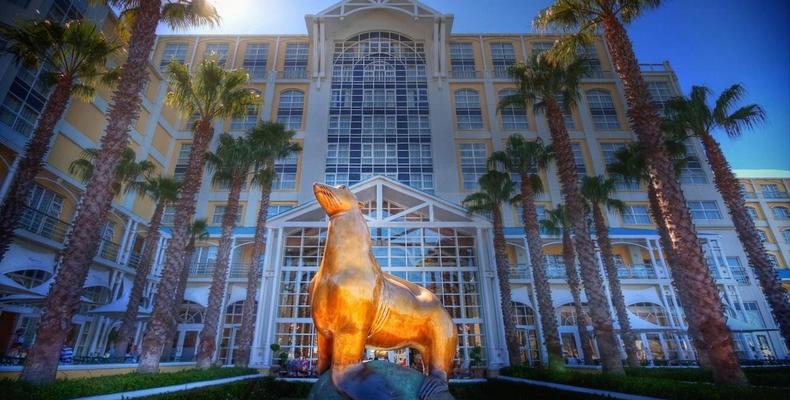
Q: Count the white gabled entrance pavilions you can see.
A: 1